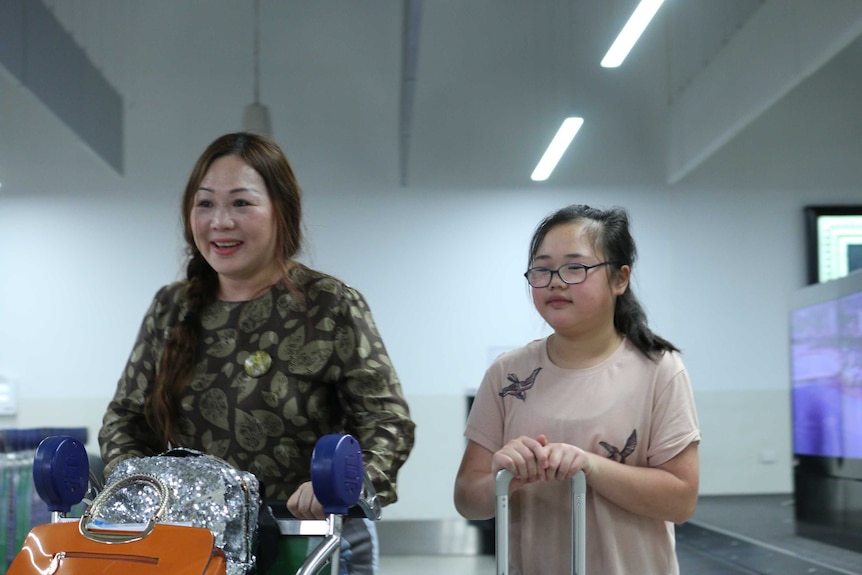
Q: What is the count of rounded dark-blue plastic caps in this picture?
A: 2